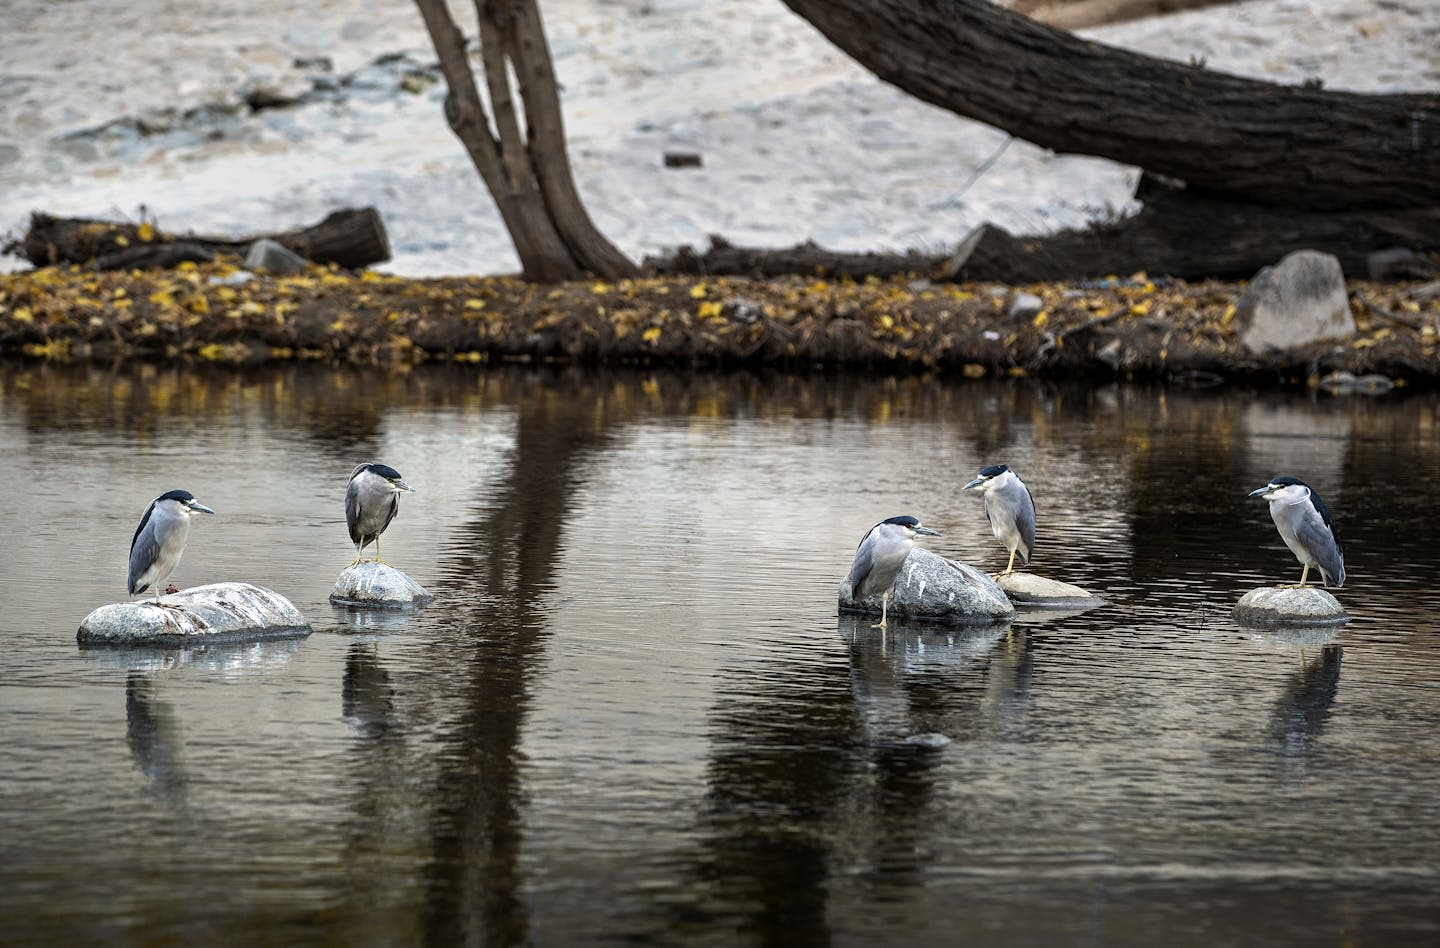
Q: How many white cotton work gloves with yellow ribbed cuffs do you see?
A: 0